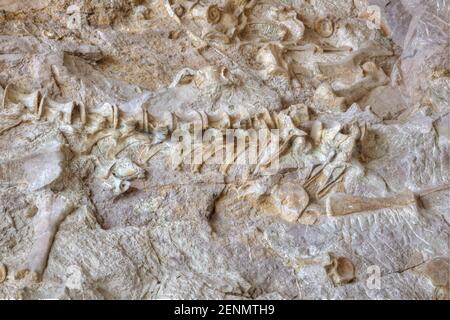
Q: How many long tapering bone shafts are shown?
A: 2